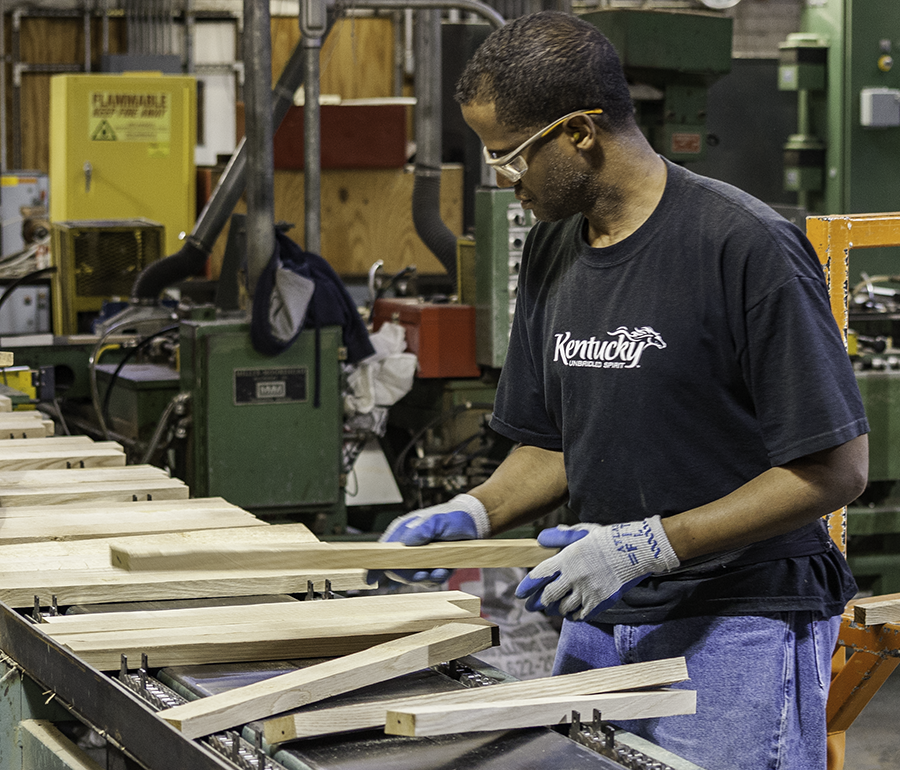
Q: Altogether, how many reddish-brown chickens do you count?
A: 0